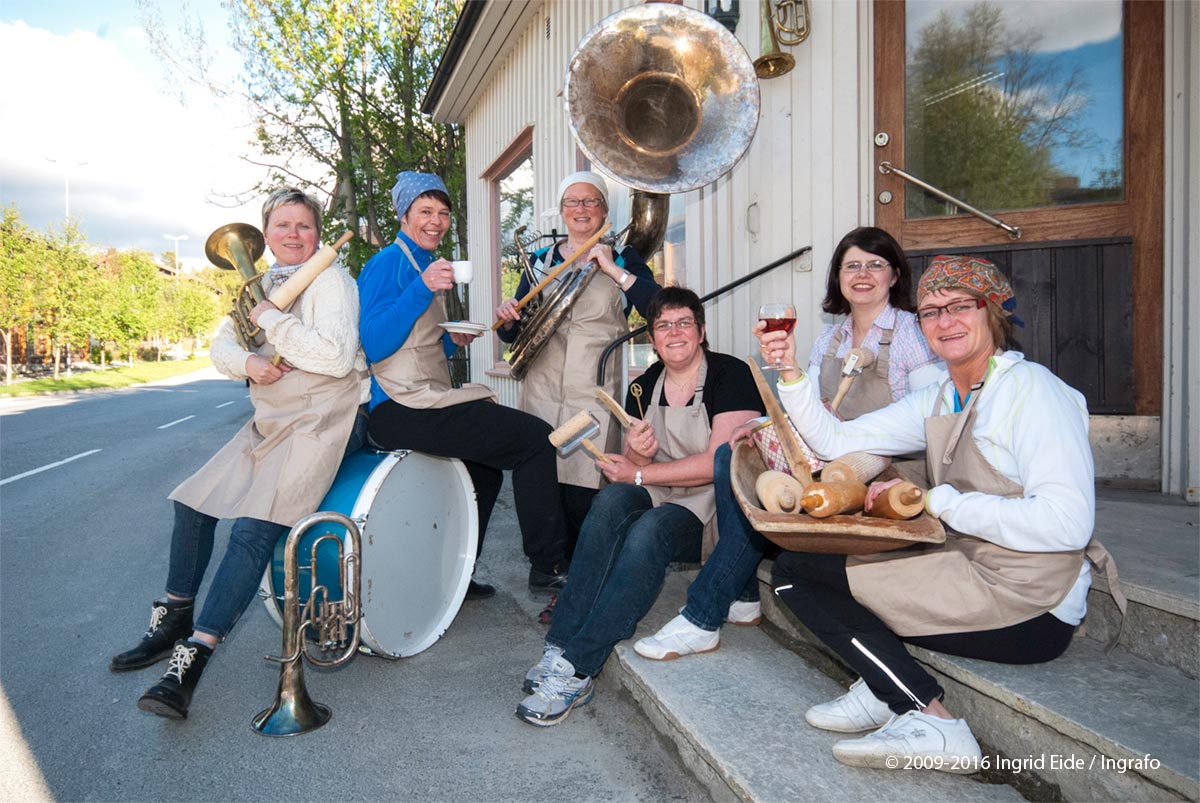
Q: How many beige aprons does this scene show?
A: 6